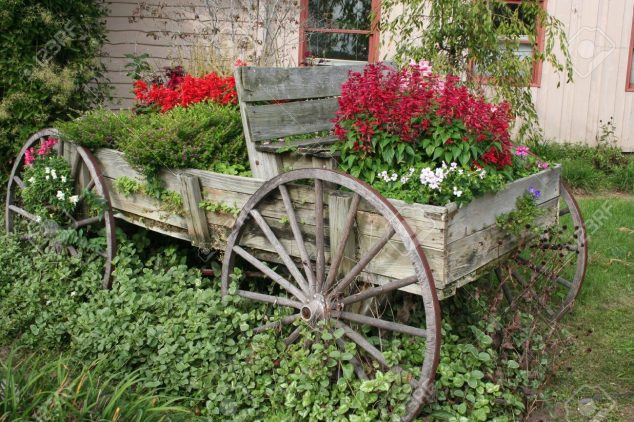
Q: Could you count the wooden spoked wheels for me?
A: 3